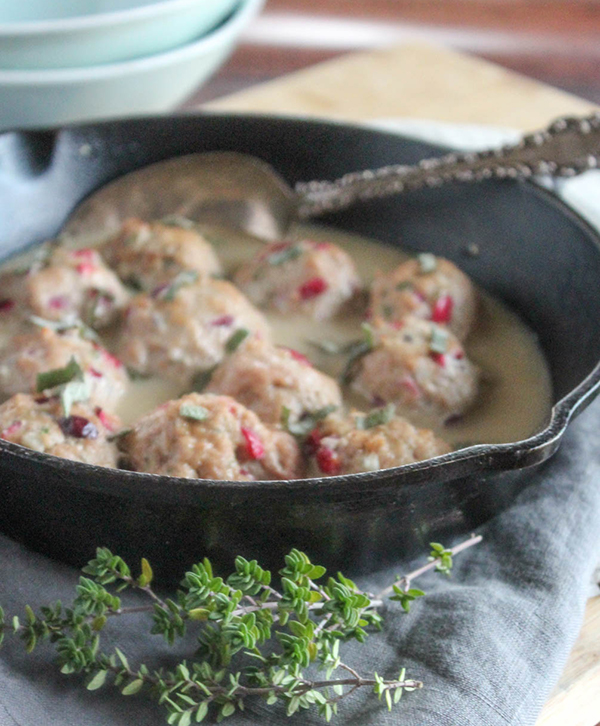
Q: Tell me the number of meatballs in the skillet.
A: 11